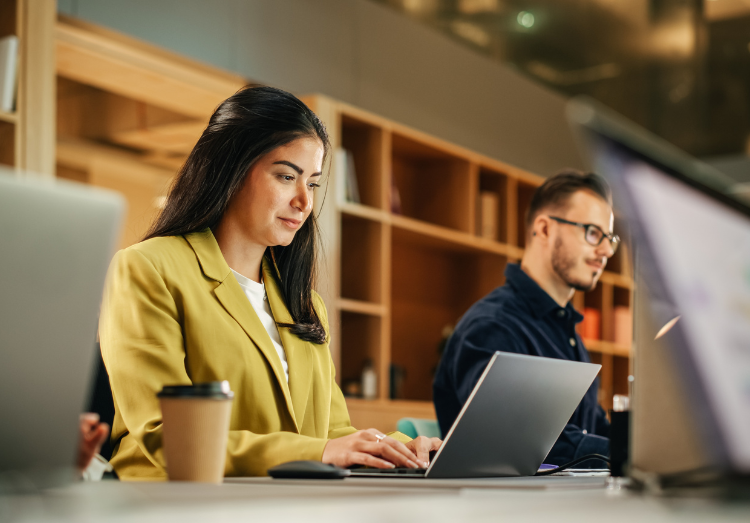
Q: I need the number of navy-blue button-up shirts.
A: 1